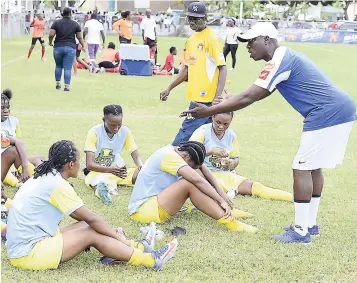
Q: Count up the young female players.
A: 5